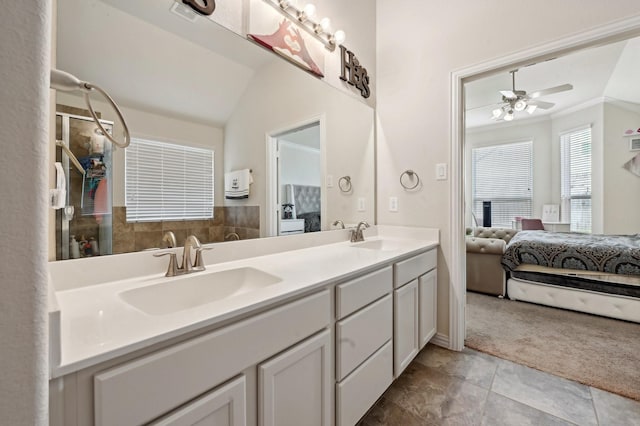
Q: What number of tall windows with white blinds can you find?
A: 2